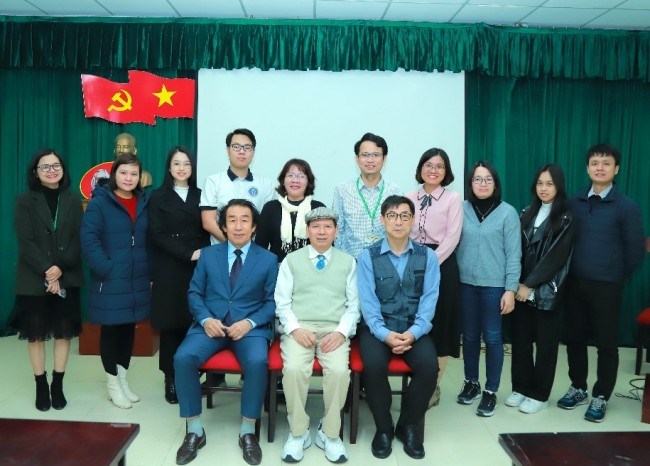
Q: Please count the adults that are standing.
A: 10